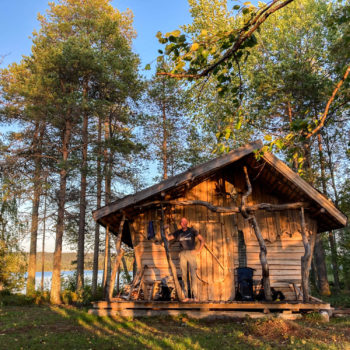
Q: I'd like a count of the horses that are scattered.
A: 0